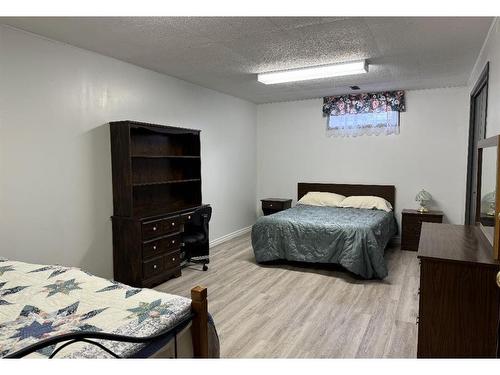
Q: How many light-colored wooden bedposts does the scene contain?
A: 1